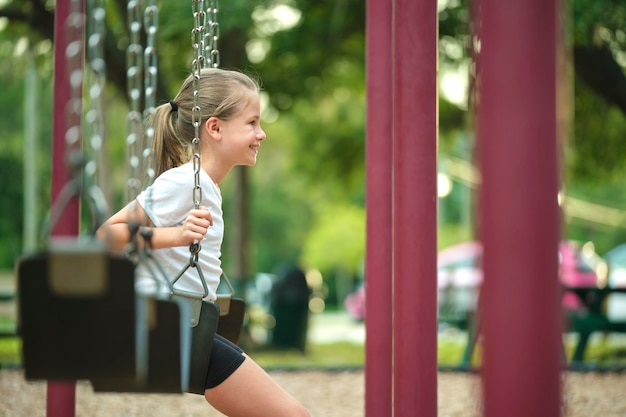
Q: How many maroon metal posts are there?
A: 4